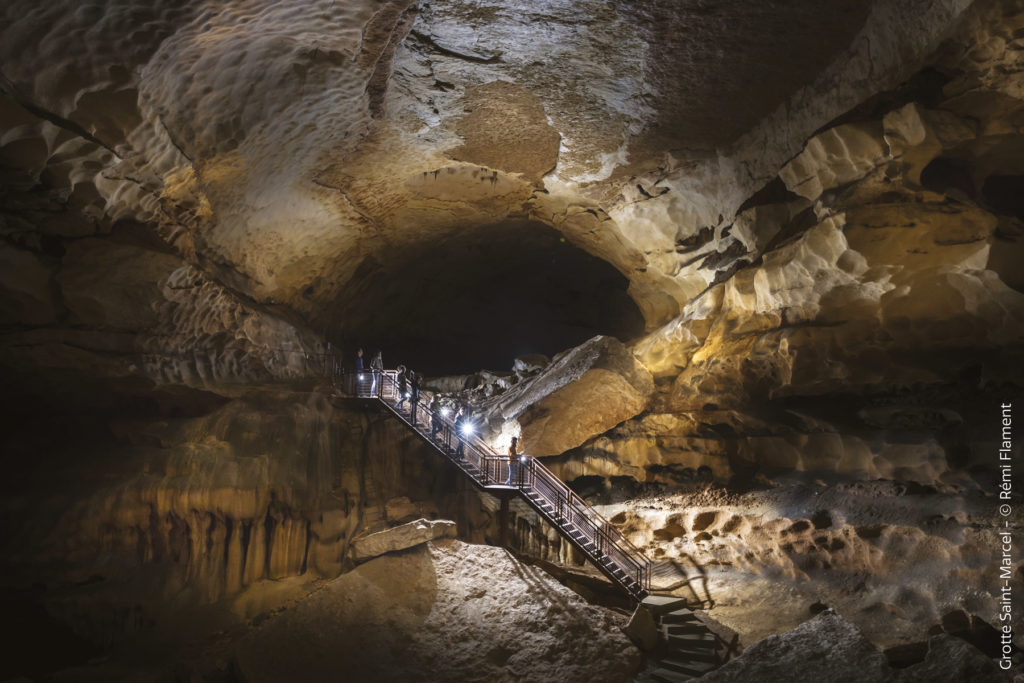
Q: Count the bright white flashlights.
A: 5